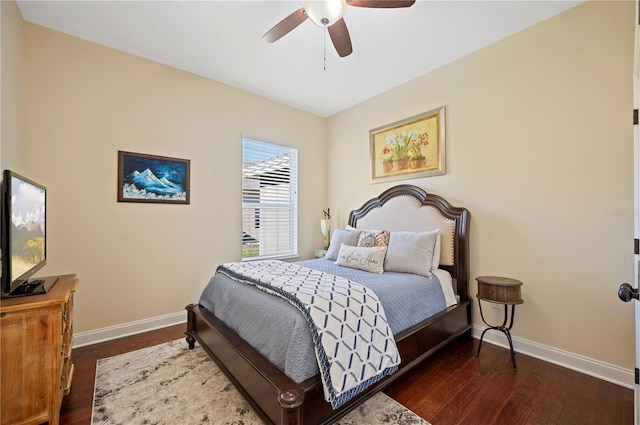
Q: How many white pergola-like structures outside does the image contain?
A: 1